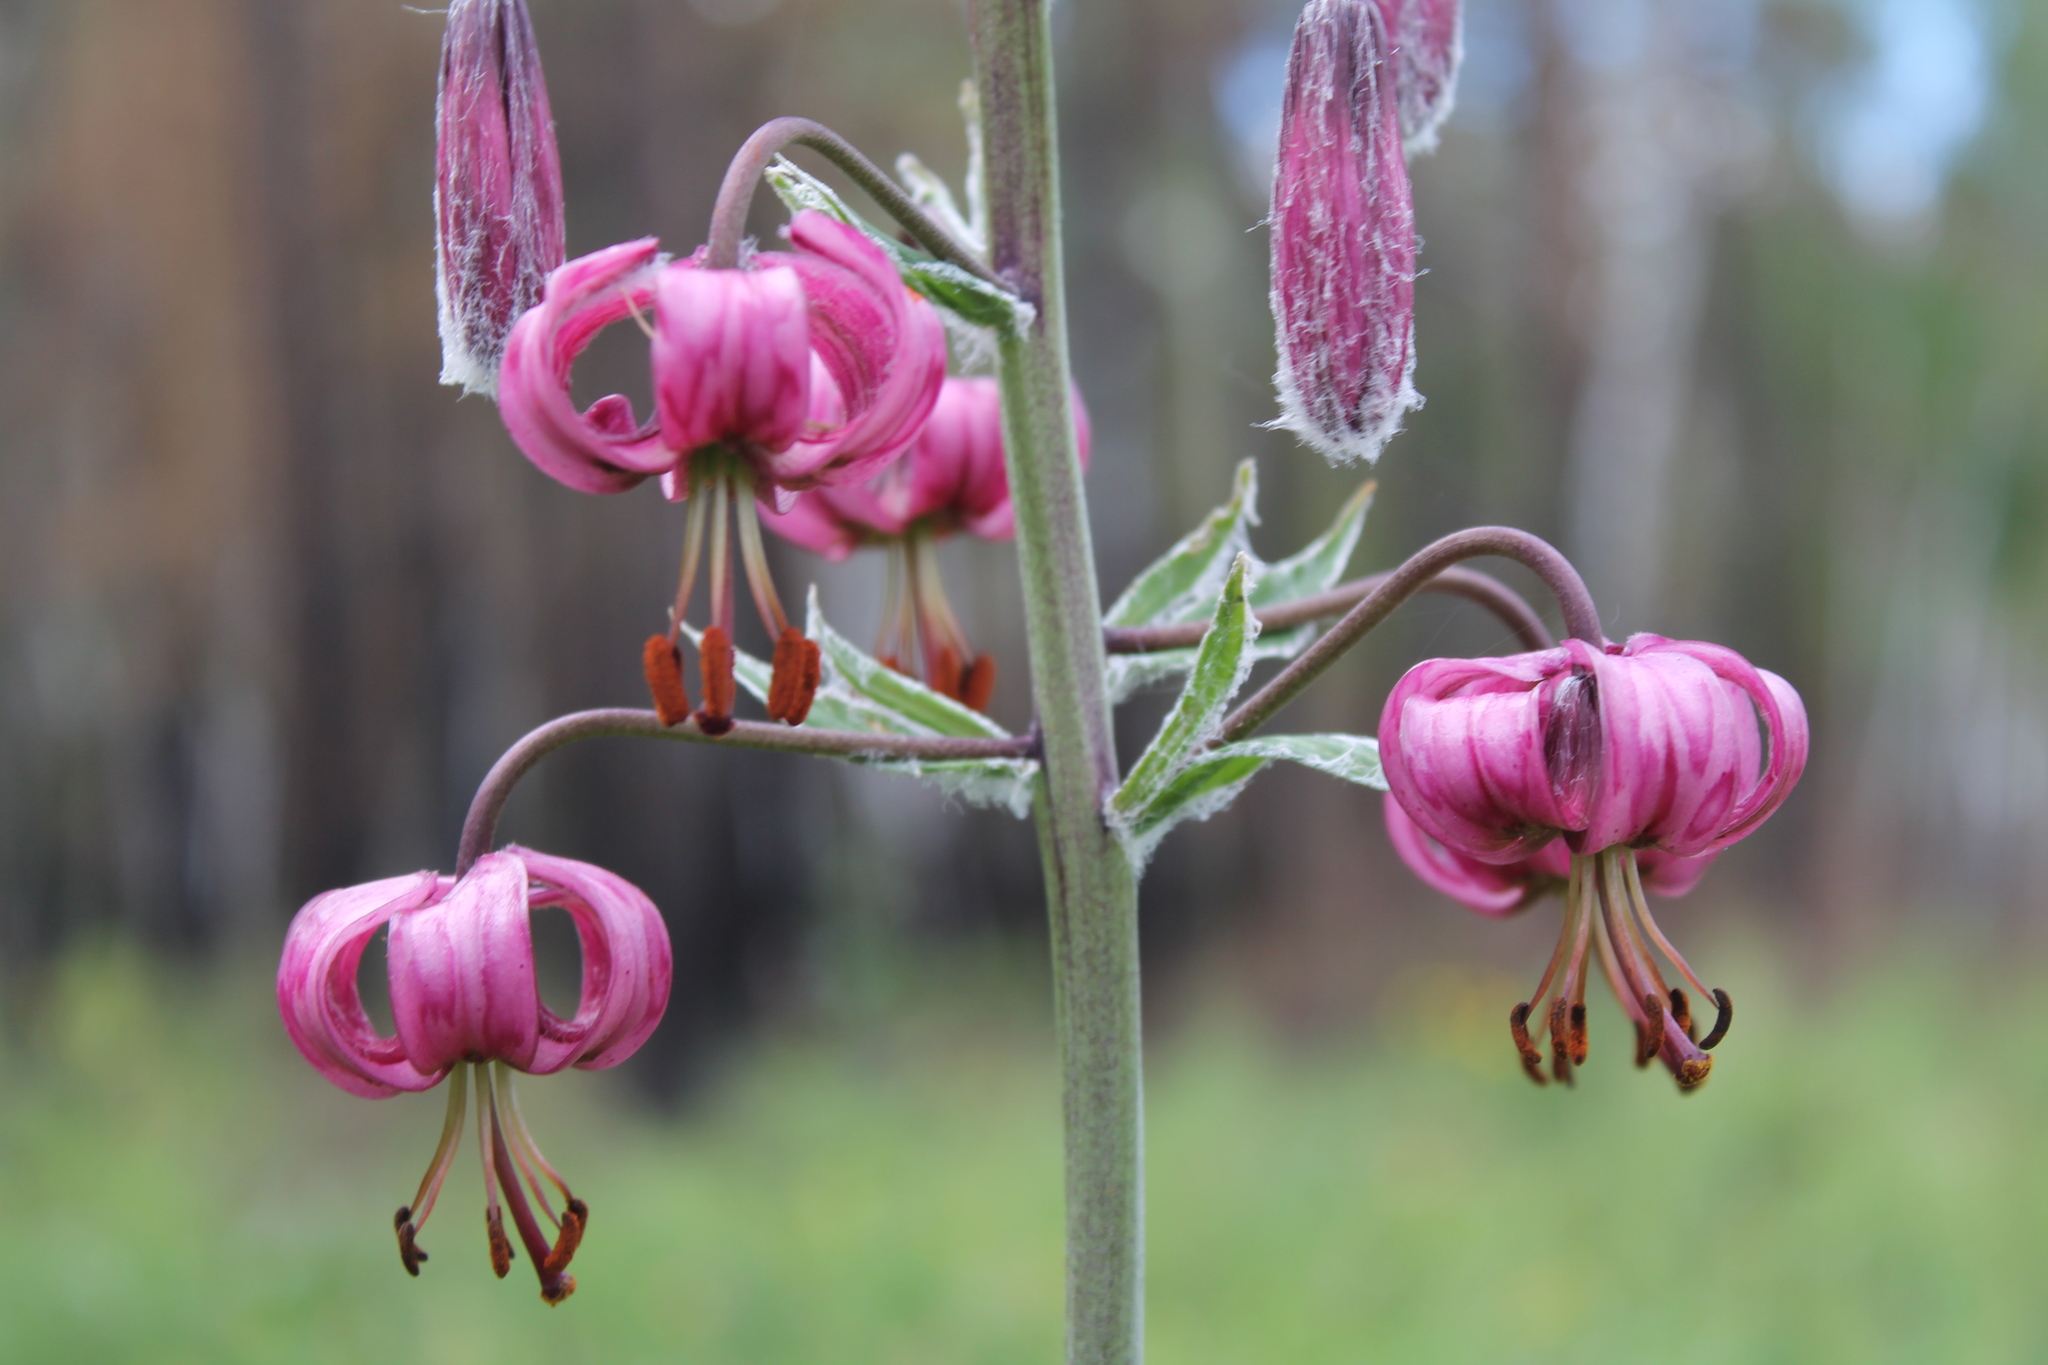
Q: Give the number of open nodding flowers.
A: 5